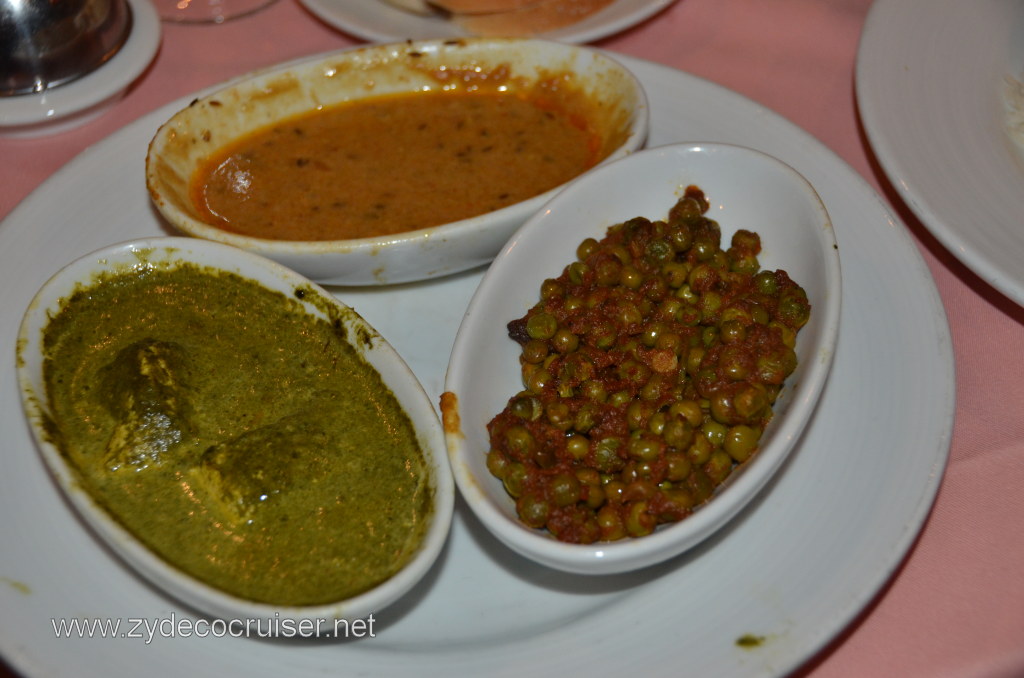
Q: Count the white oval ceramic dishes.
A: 3